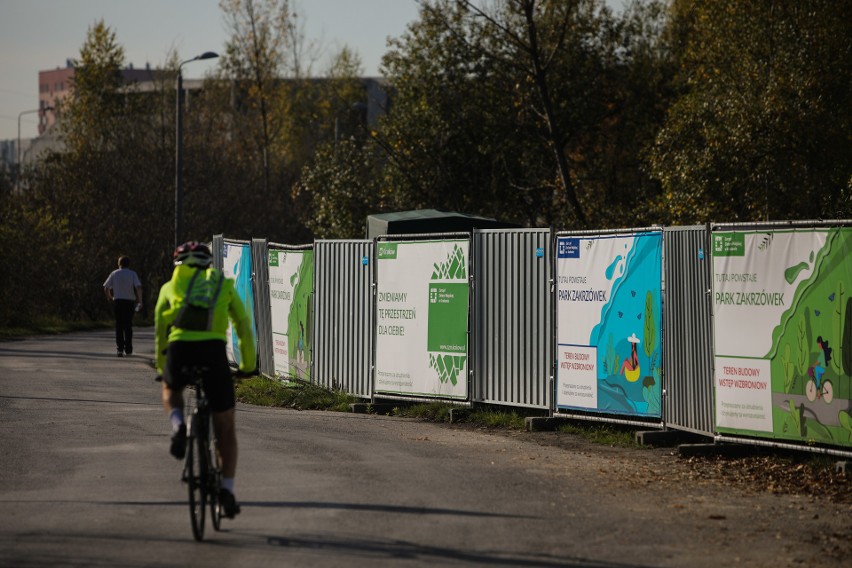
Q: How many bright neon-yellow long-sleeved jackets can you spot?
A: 1